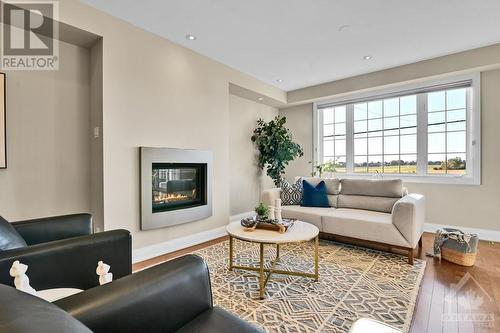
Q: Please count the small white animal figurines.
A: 2